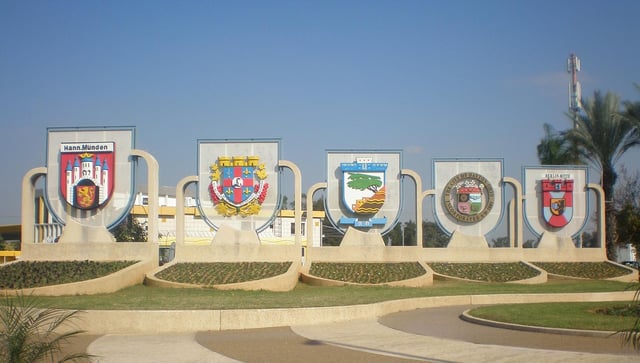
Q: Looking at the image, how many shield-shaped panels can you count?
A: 5